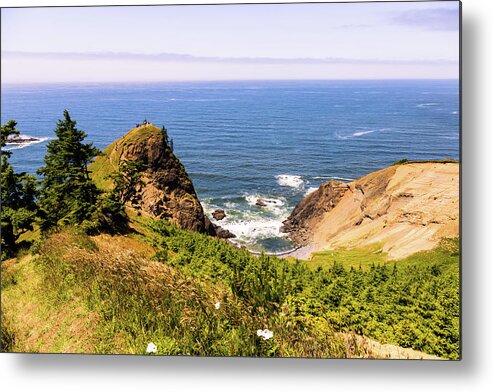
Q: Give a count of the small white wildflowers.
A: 3